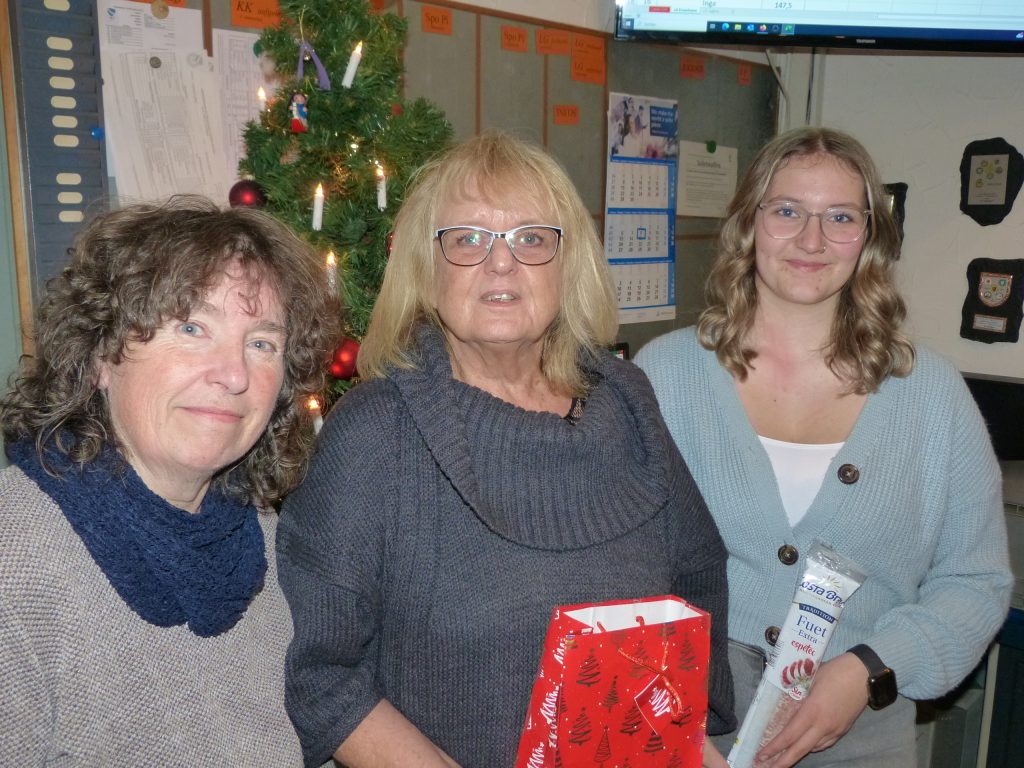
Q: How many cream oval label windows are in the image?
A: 10